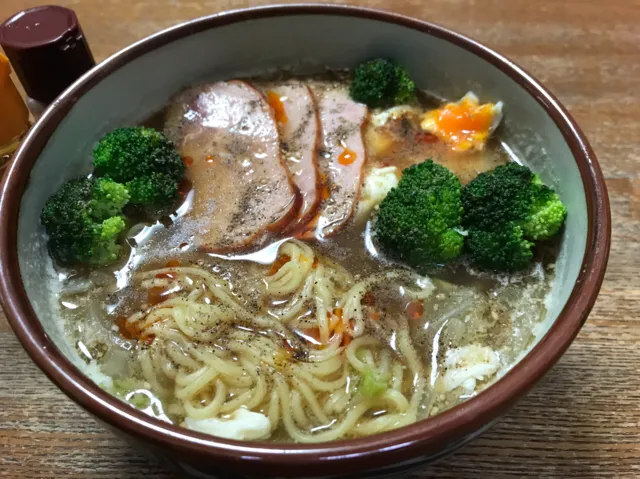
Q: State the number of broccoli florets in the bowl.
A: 5